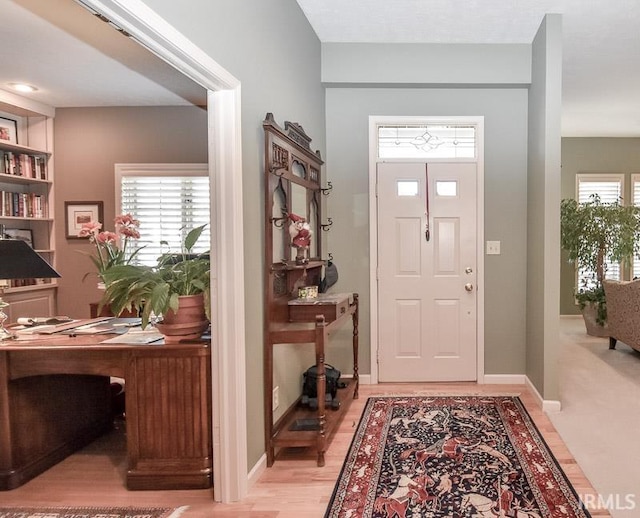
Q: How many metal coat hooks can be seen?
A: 6